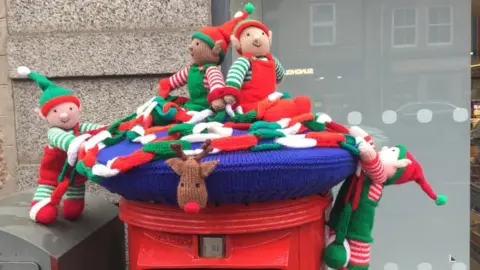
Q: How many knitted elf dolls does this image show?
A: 4